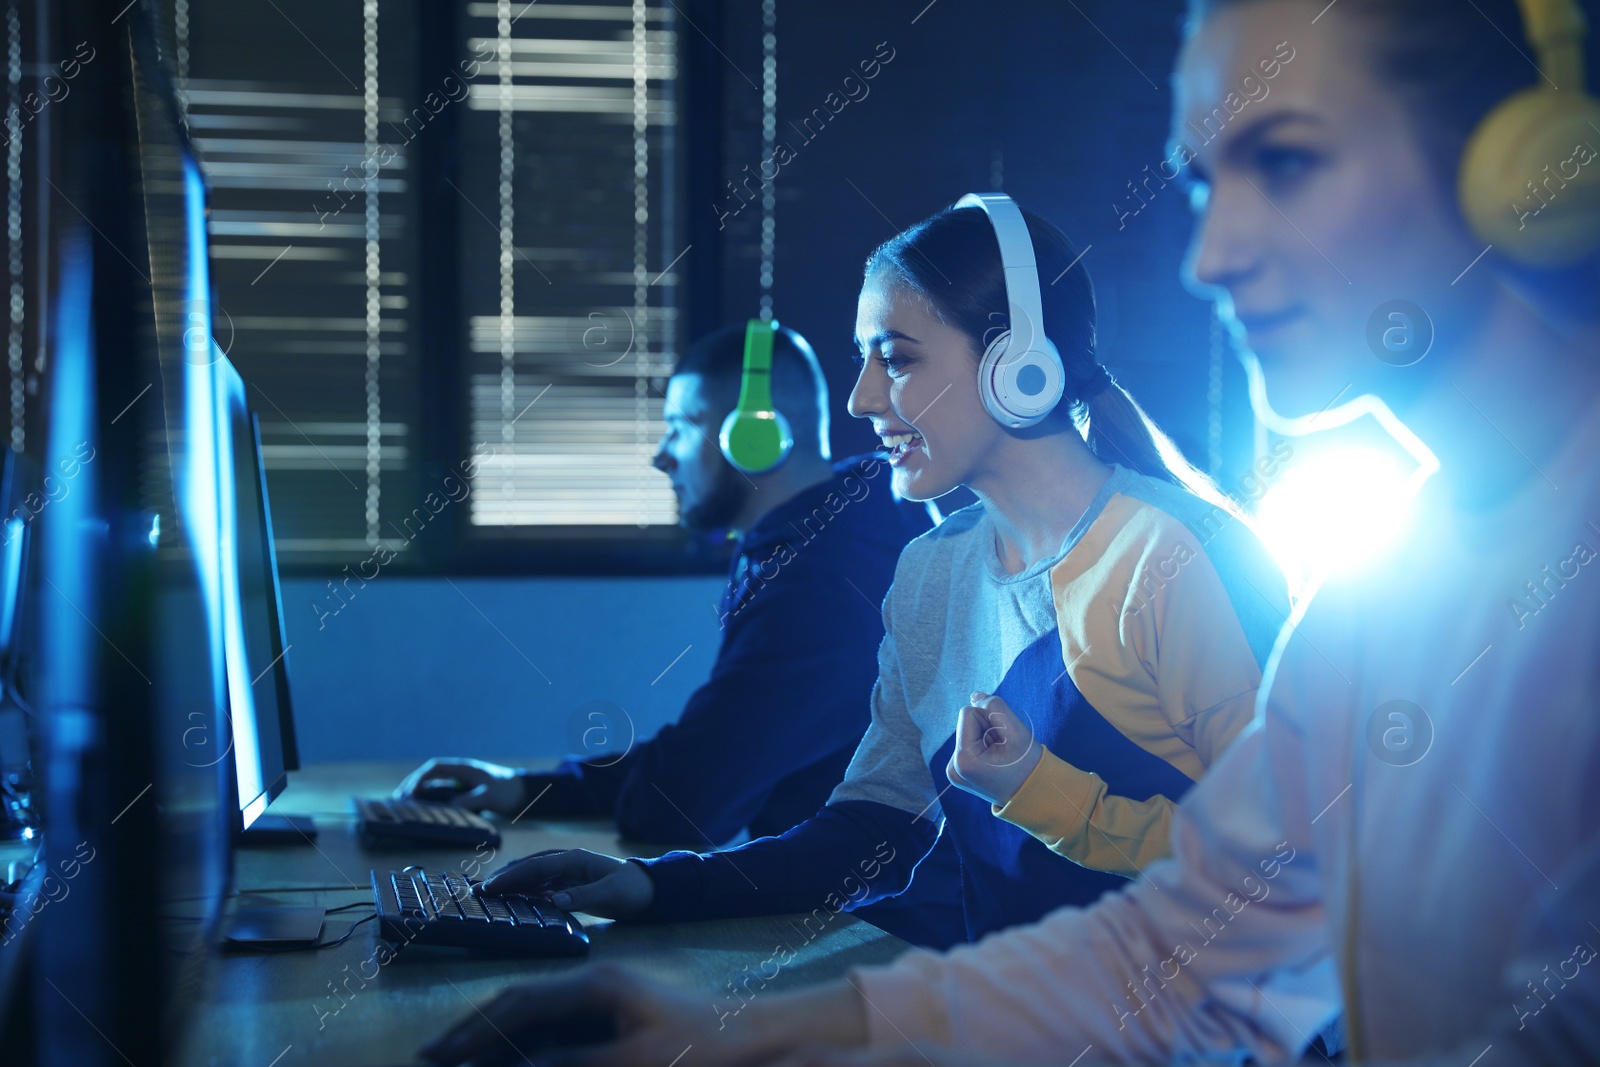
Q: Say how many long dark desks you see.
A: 1